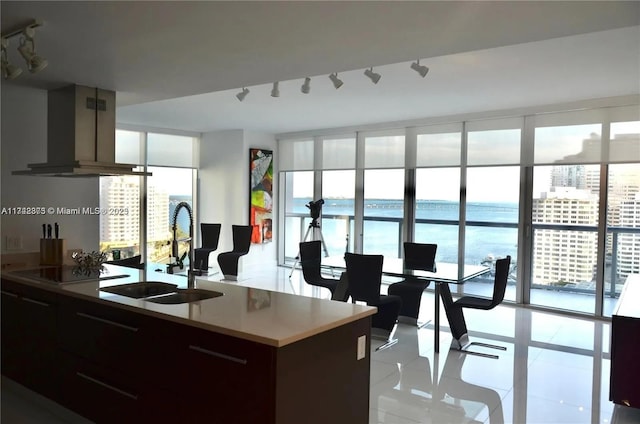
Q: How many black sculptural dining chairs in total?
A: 6